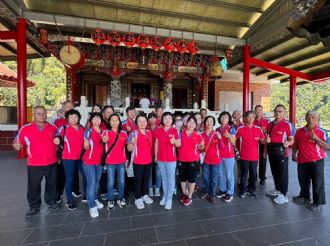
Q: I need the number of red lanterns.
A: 8